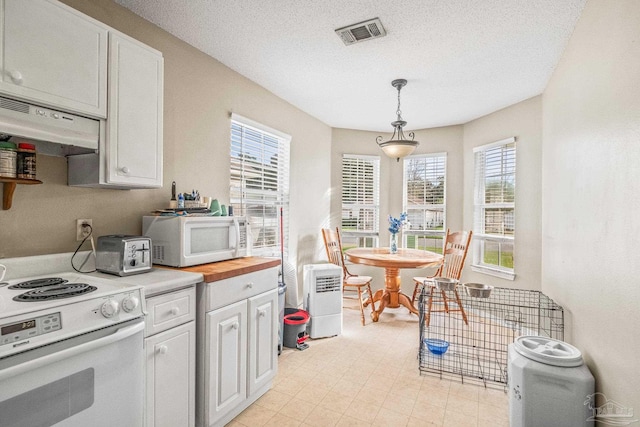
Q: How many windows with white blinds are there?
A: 4